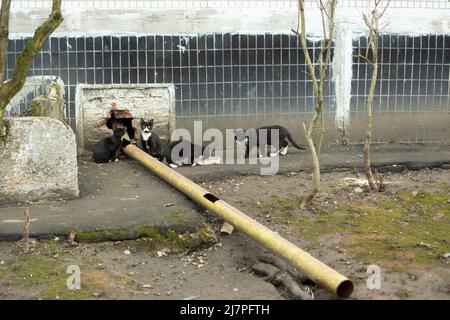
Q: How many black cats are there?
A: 4